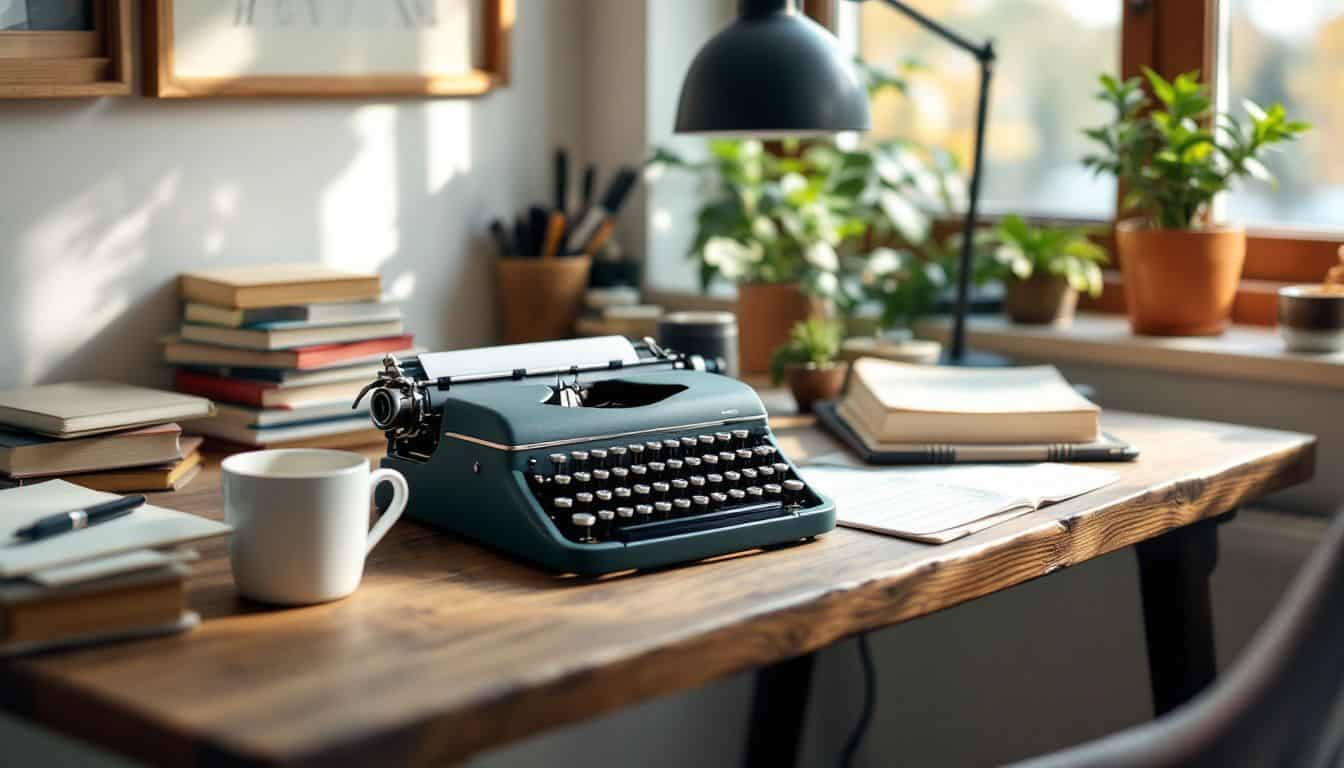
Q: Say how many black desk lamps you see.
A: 1